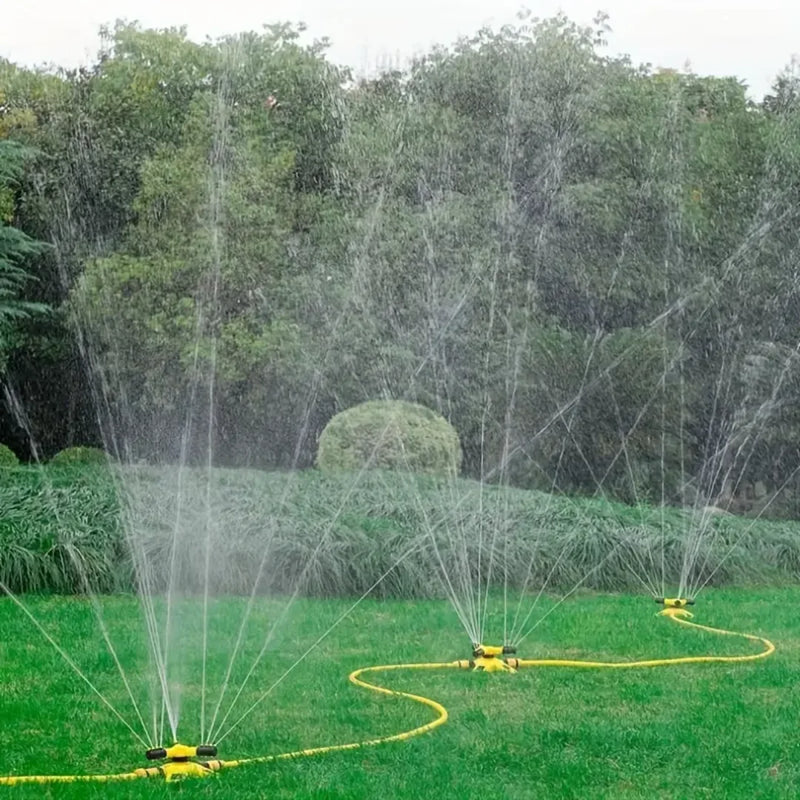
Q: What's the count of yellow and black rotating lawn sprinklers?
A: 3